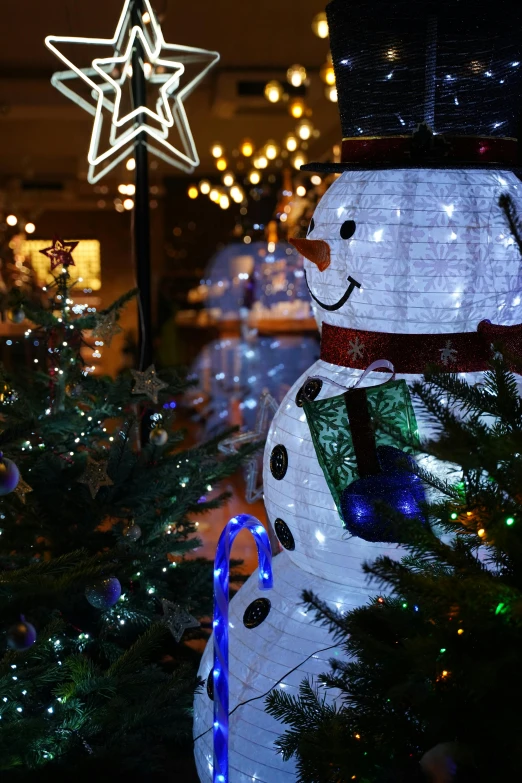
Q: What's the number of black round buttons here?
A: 5